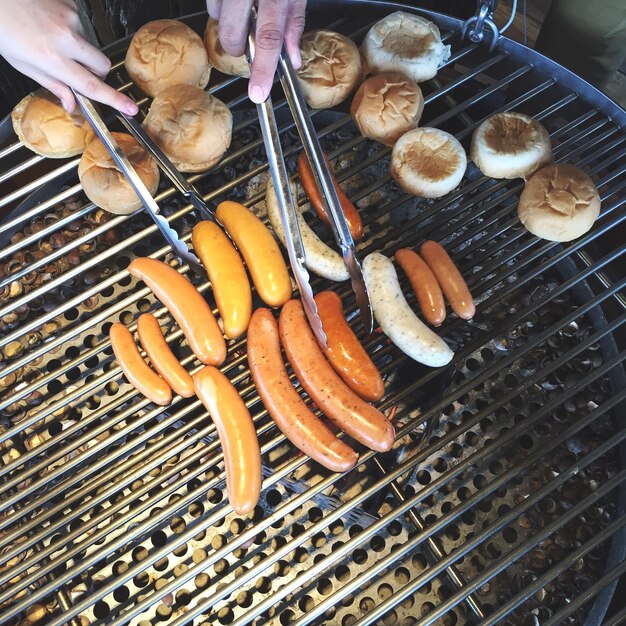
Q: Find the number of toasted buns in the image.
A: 11